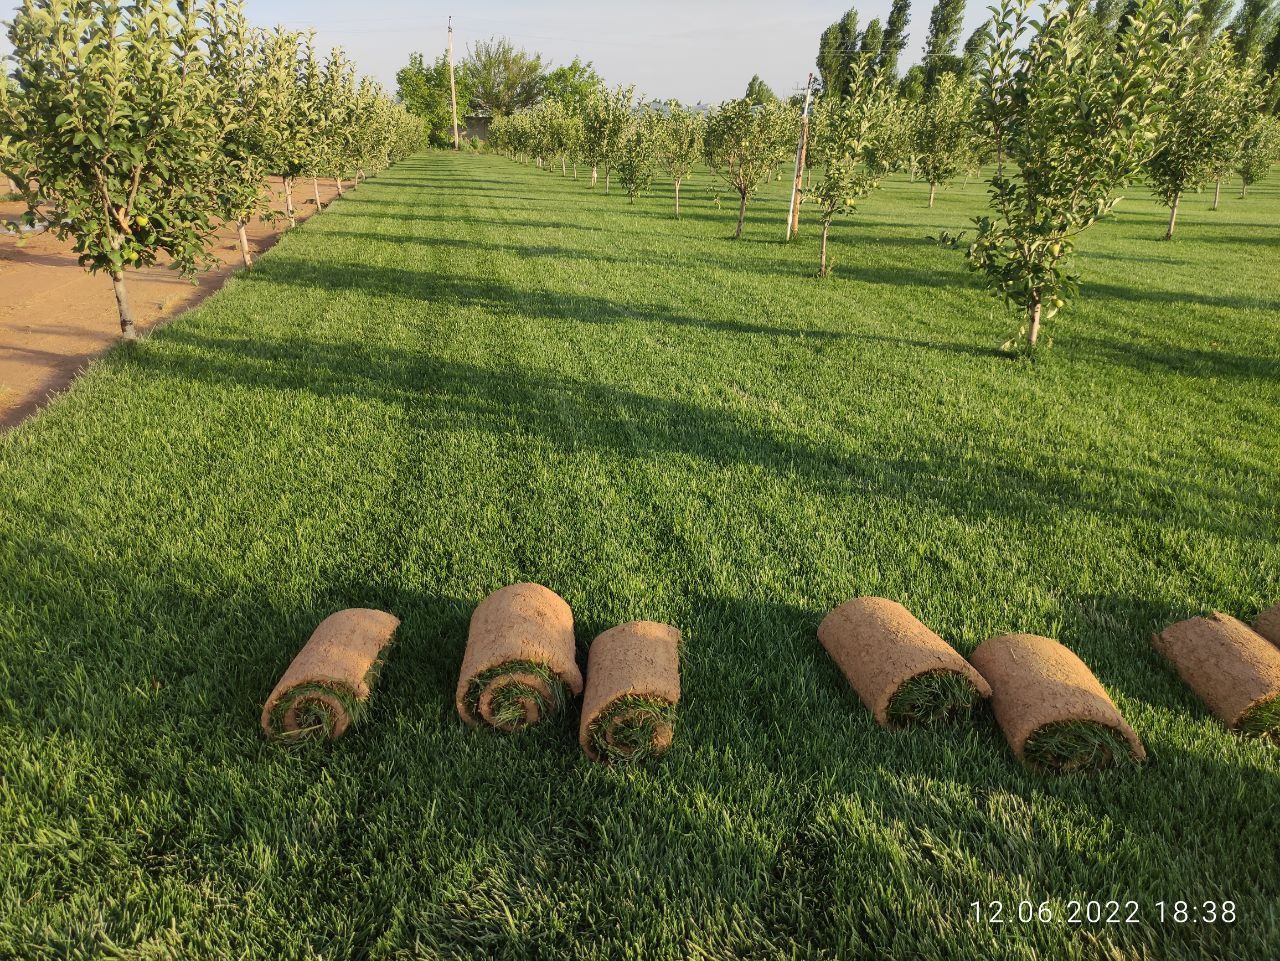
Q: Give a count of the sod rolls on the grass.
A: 7